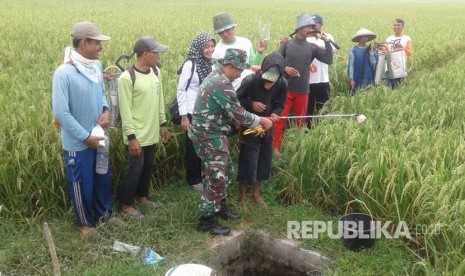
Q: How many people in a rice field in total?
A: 10